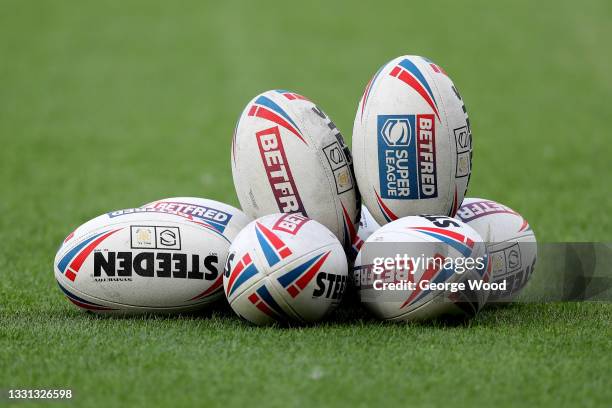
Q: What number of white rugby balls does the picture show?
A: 8